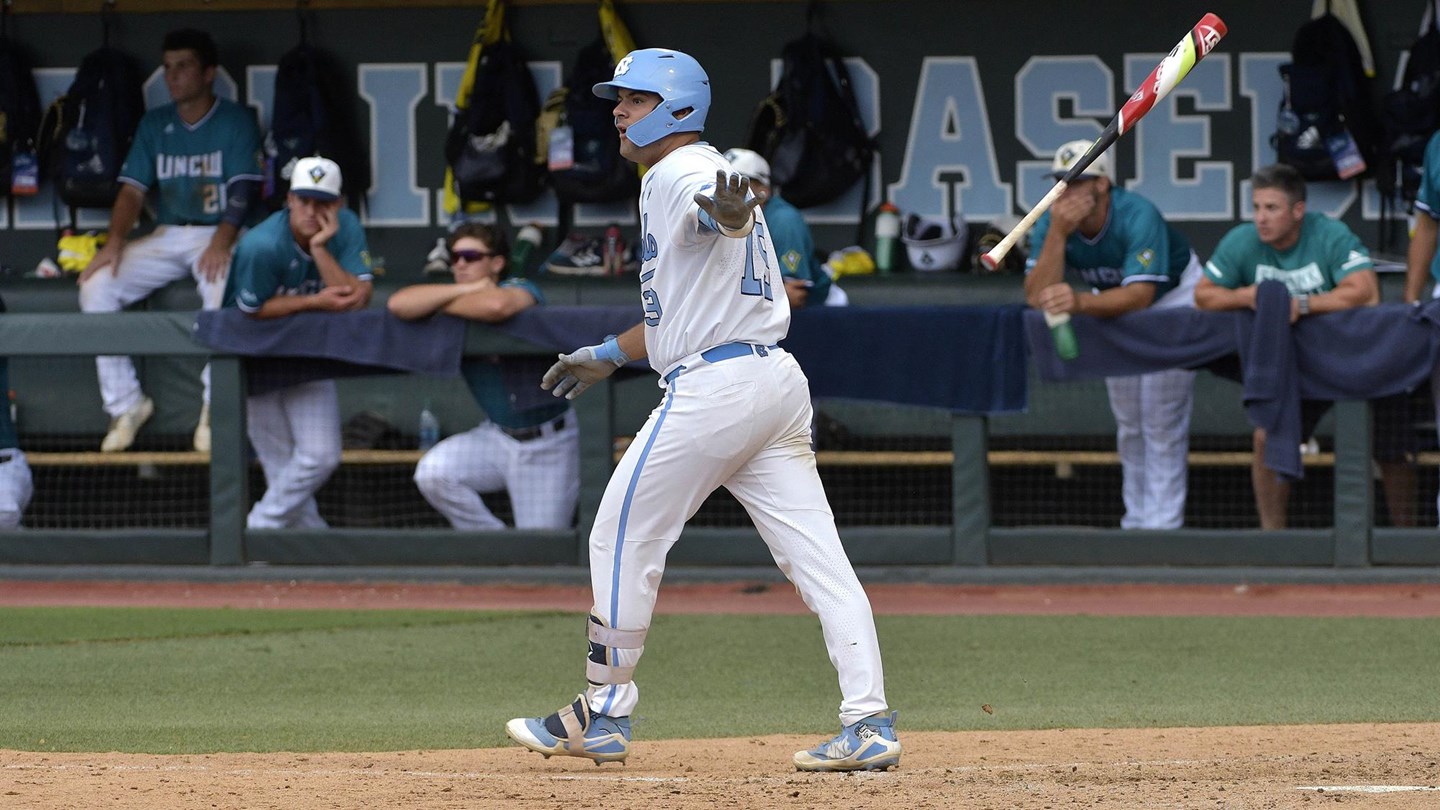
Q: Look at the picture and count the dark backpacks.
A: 8